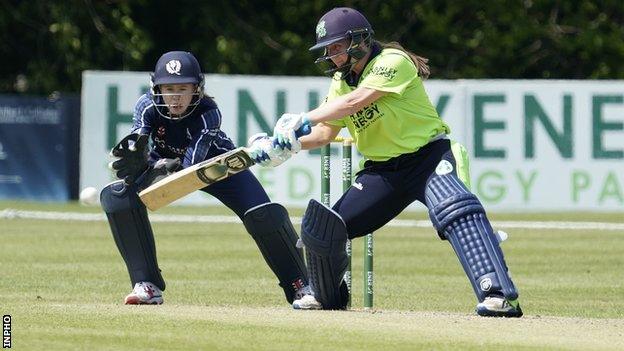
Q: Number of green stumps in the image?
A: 3